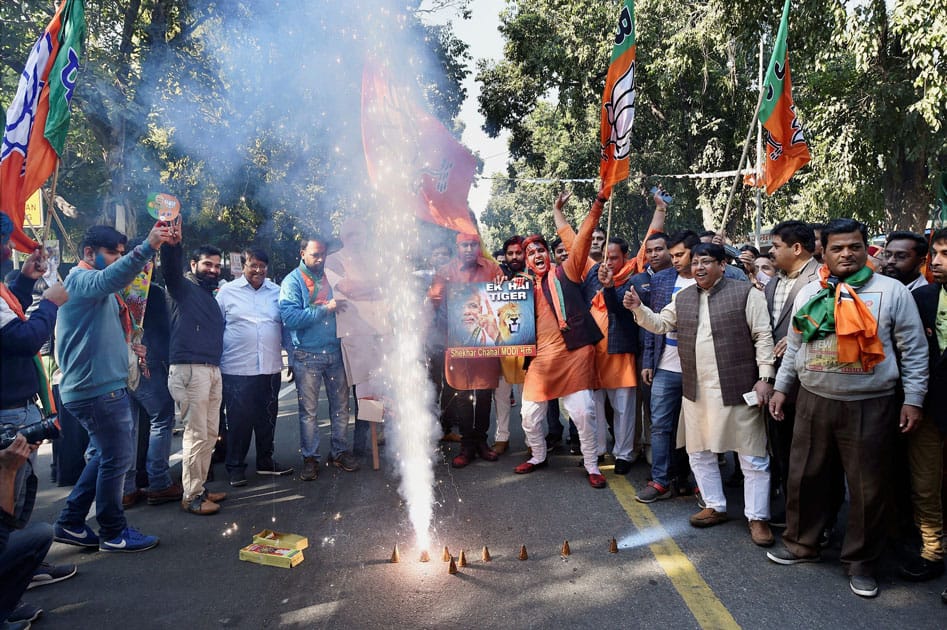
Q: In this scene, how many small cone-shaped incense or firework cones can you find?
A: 9